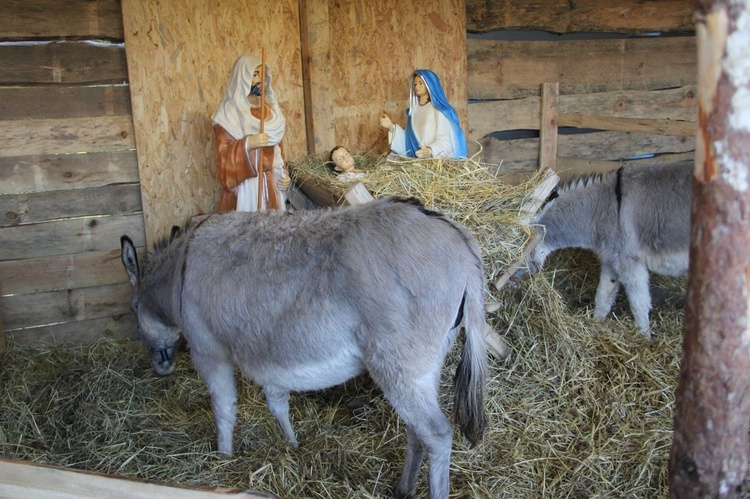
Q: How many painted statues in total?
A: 3